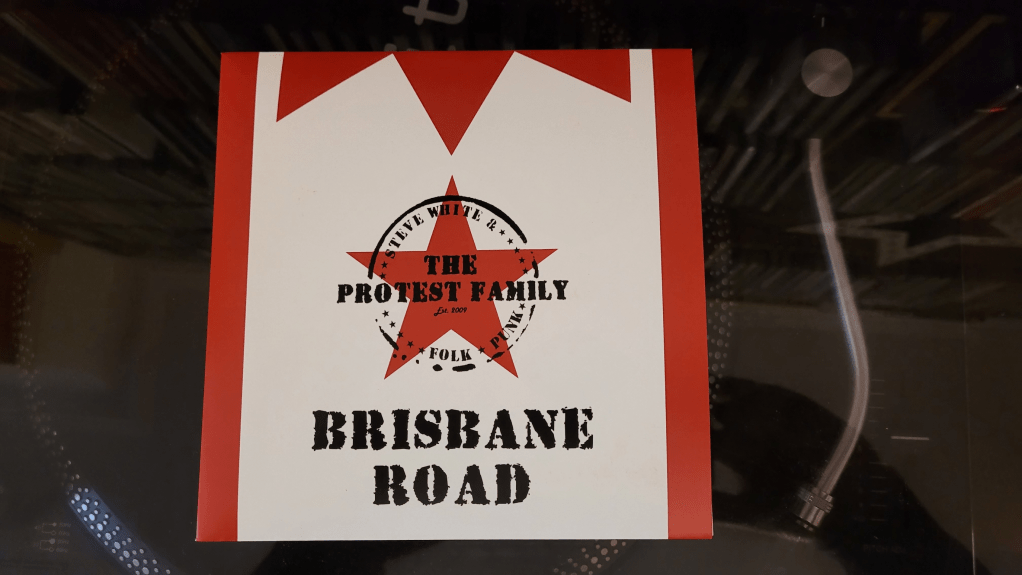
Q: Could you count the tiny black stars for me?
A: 14